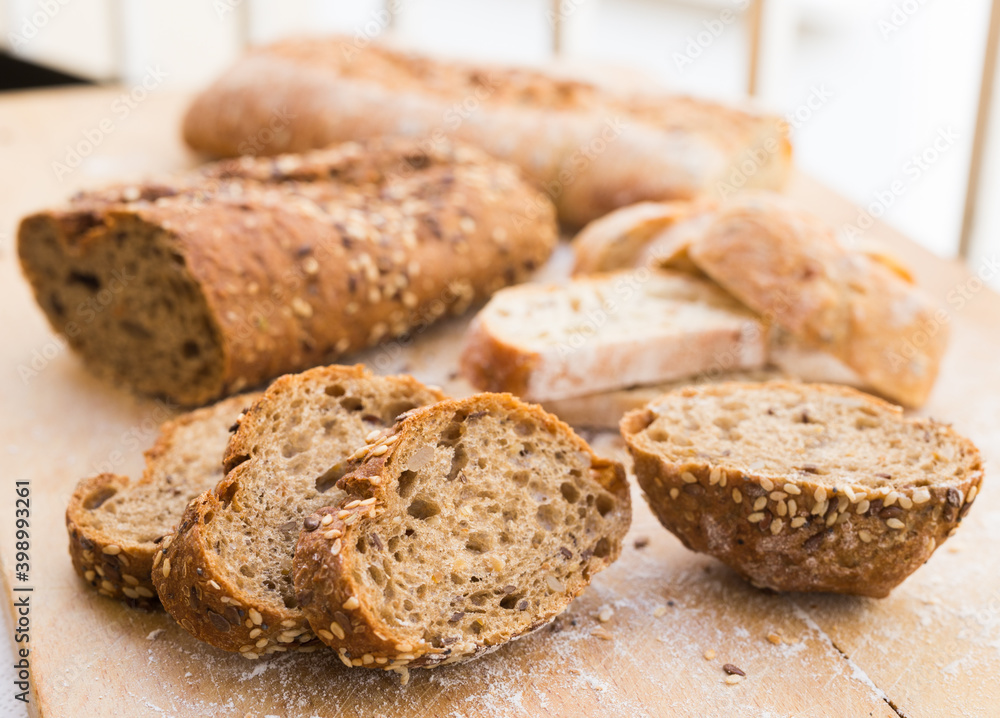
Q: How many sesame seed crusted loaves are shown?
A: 1